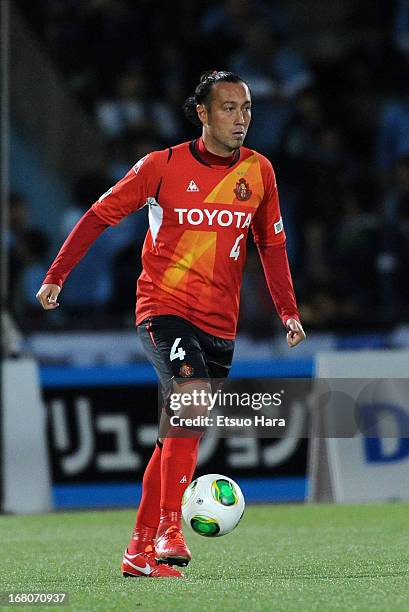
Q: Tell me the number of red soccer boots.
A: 2